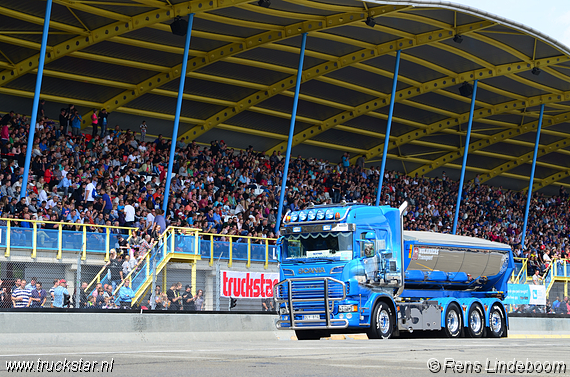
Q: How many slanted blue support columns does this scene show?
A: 6